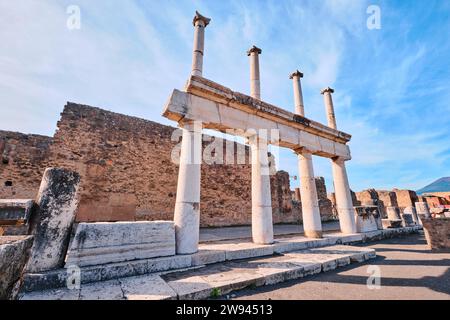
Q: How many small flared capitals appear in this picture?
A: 4